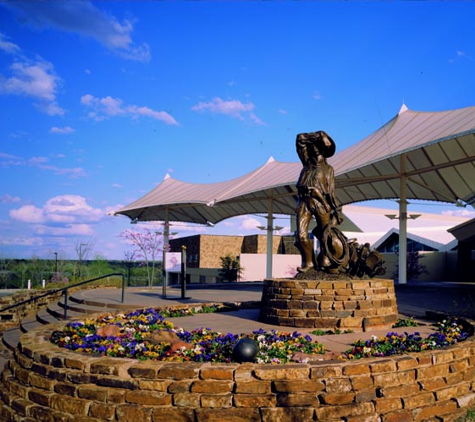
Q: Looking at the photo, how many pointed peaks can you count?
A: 3